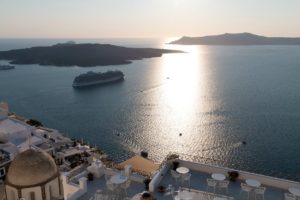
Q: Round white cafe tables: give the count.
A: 5